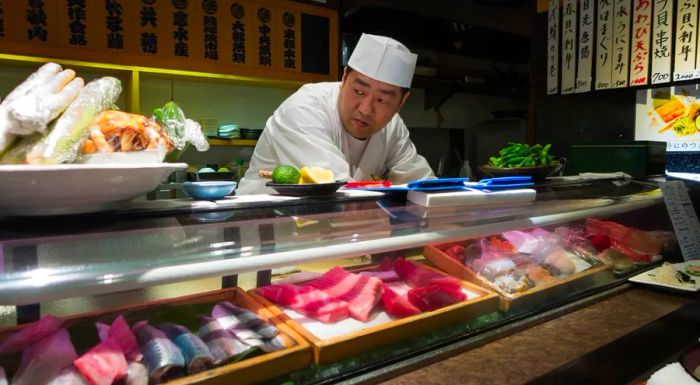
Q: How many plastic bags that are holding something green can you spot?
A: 2